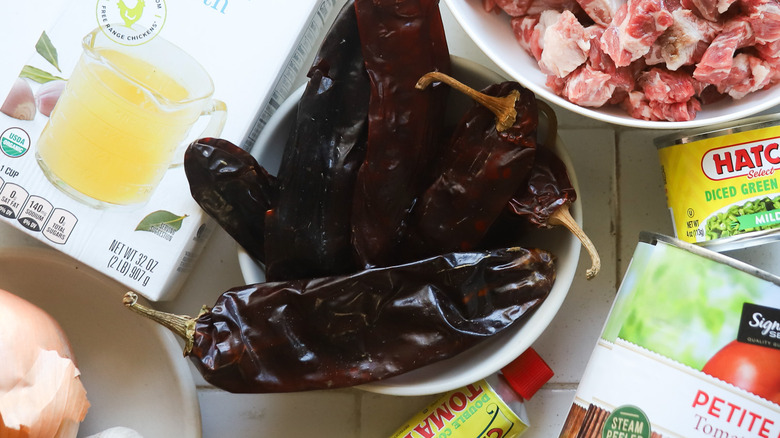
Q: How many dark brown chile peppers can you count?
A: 6